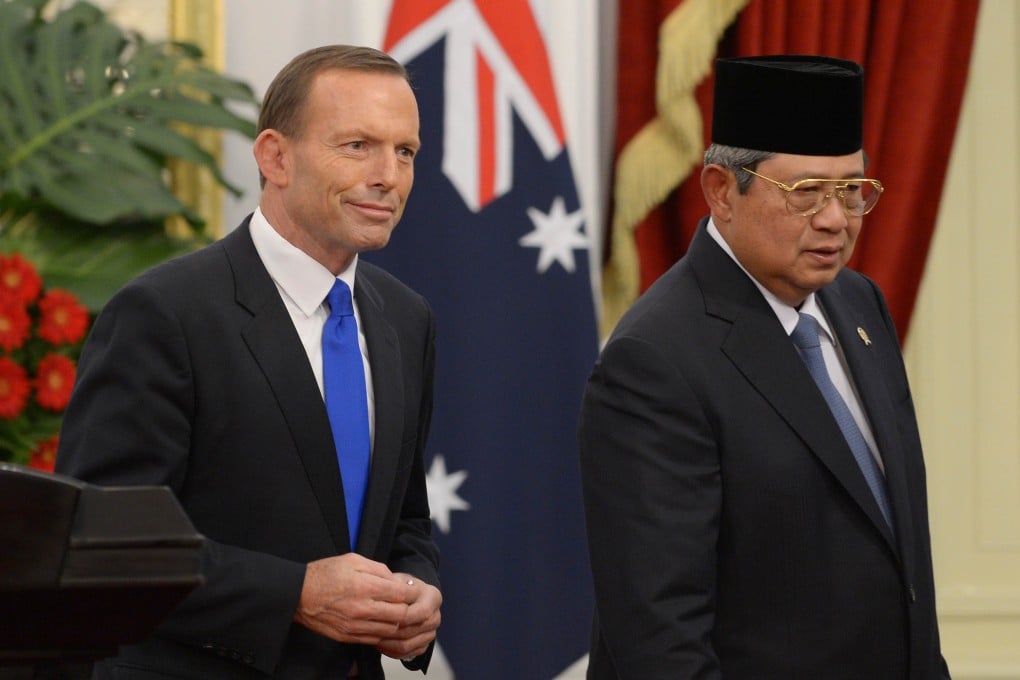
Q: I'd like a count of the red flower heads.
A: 6